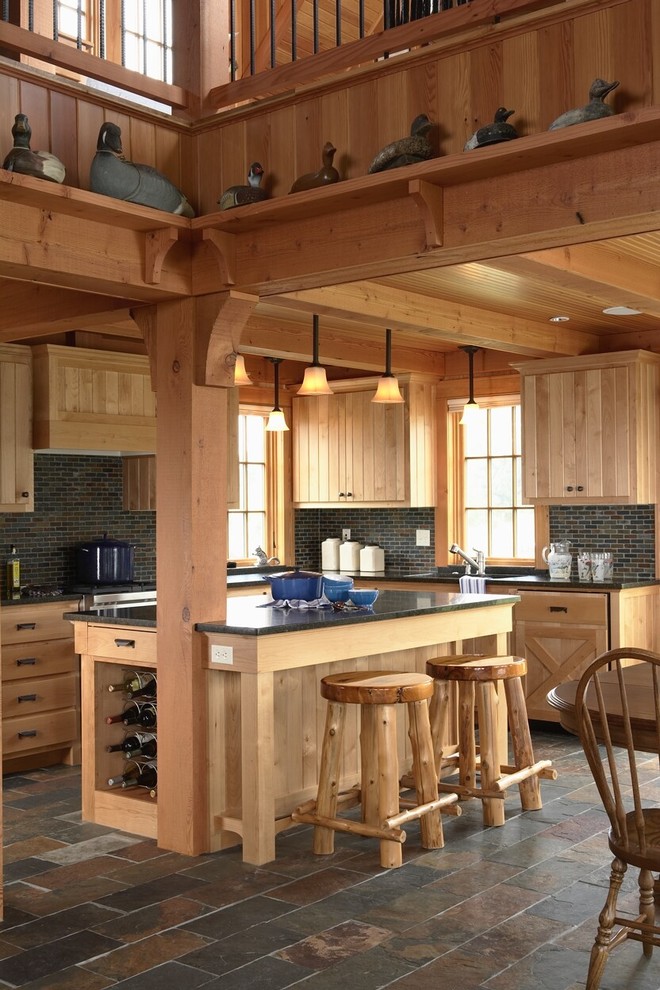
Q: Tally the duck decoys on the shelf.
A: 7